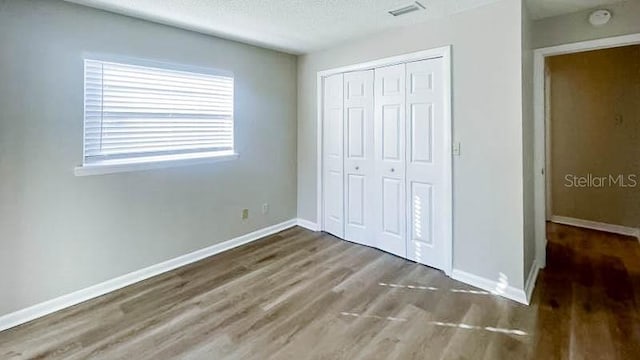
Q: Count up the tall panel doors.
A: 4